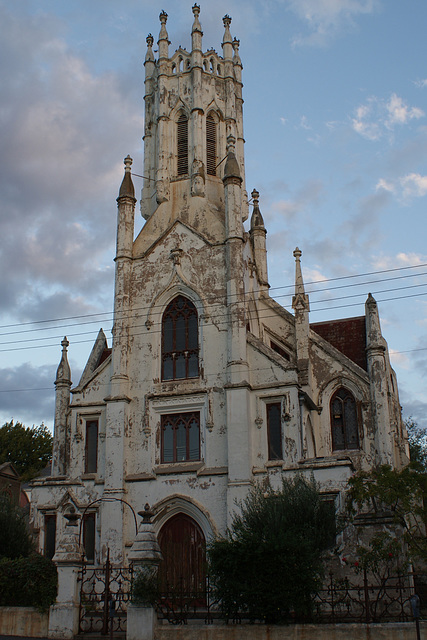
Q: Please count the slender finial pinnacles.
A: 11